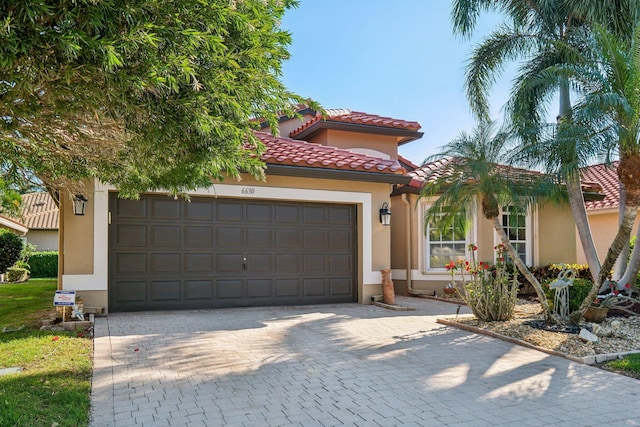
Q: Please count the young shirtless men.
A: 0